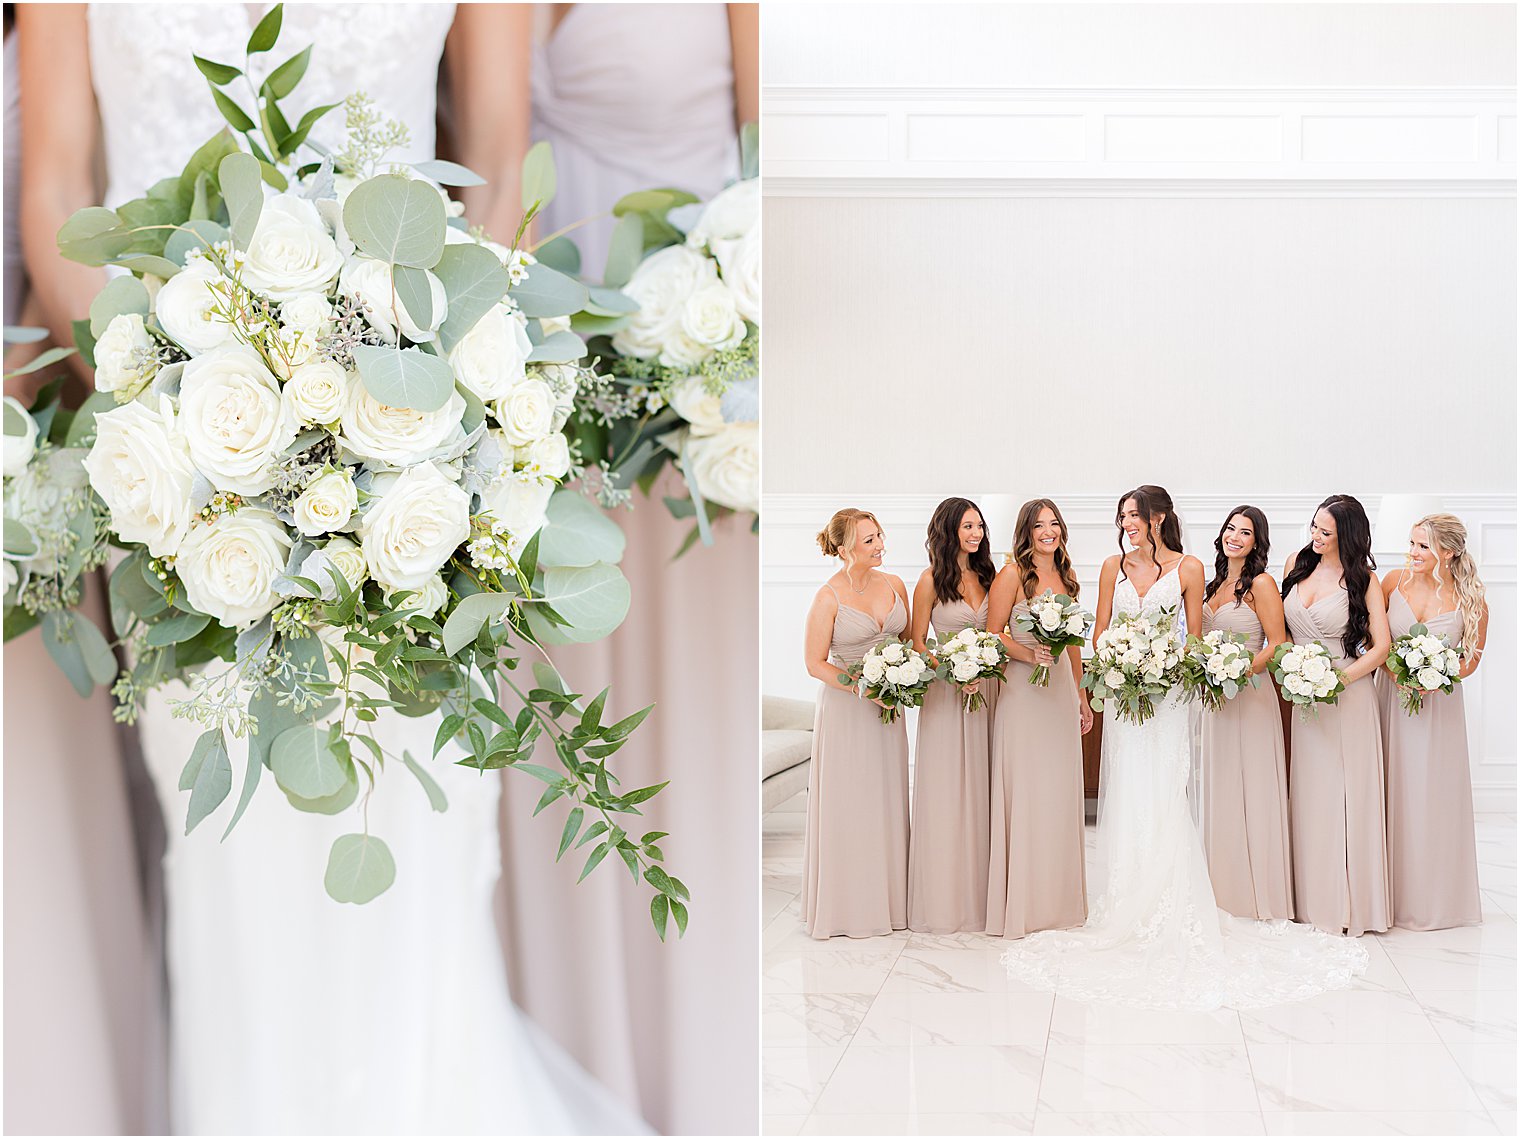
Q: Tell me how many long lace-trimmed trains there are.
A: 1